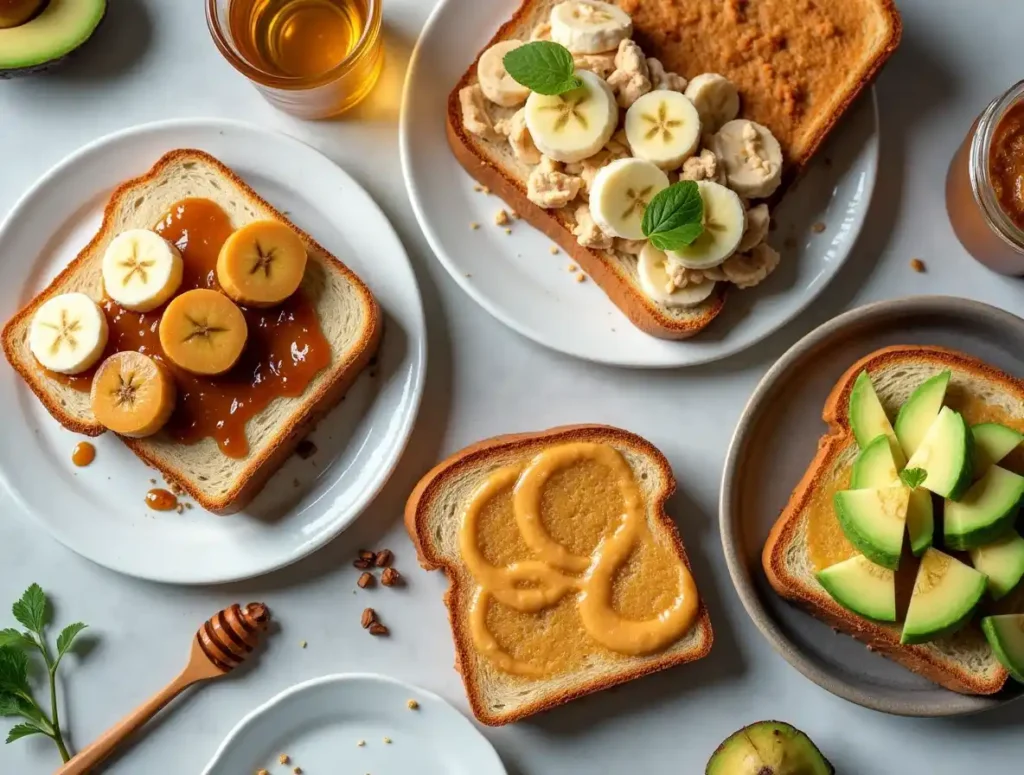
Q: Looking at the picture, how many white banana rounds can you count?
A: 11